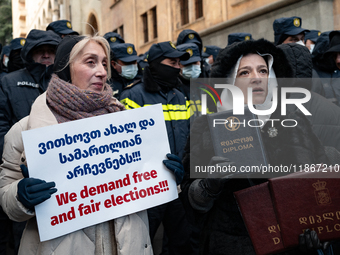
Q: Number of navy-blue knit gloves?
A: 2